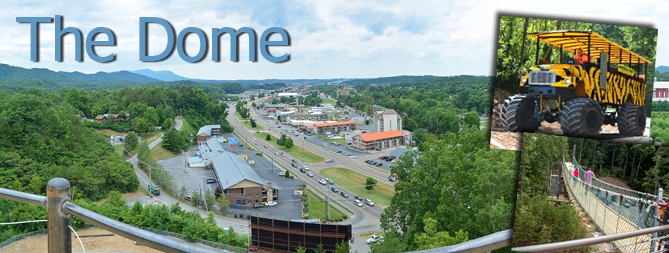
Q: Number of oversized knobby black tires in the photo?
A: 3